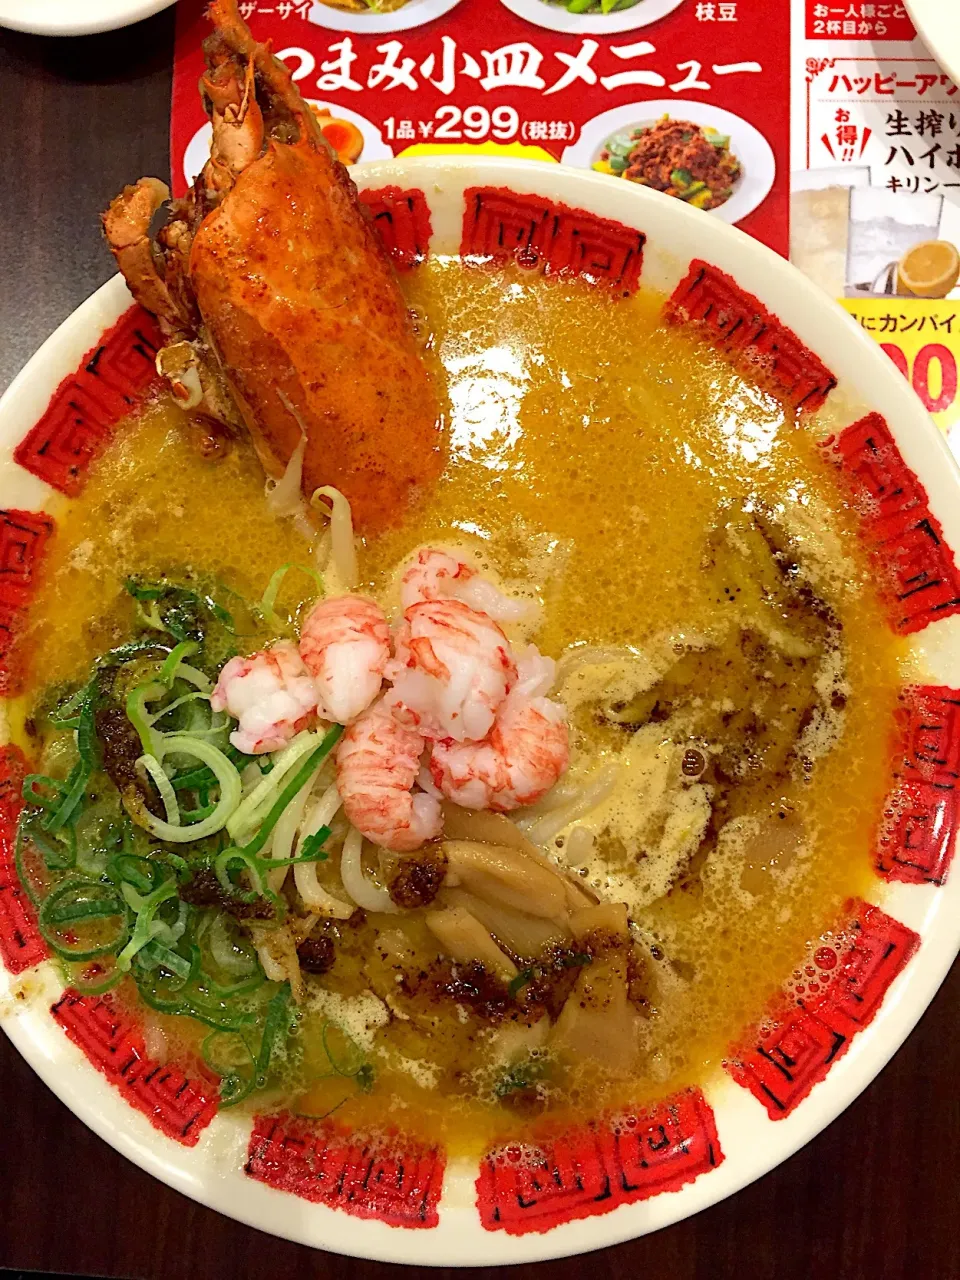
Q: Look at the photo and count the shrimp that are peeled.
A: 6